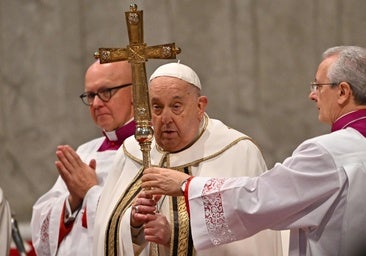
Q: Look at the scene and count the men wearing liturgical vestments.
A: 3